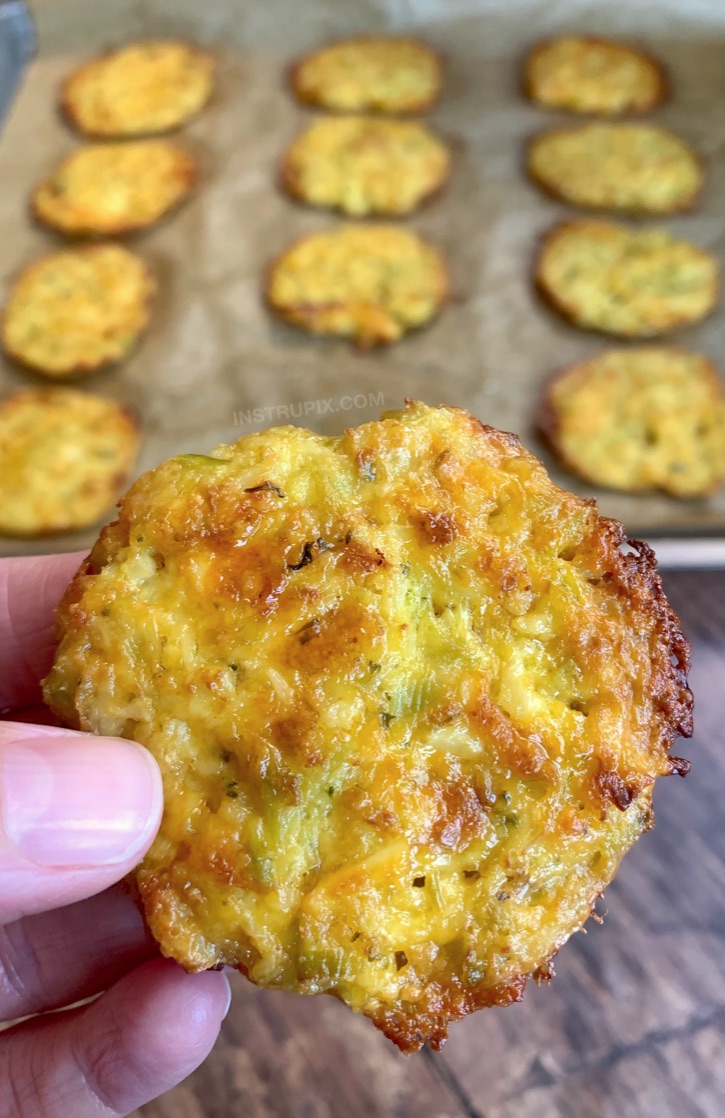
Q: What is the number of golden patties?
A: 12